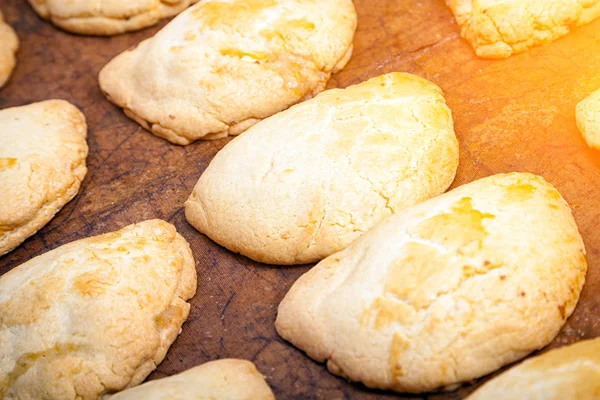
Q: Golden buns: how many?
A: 11